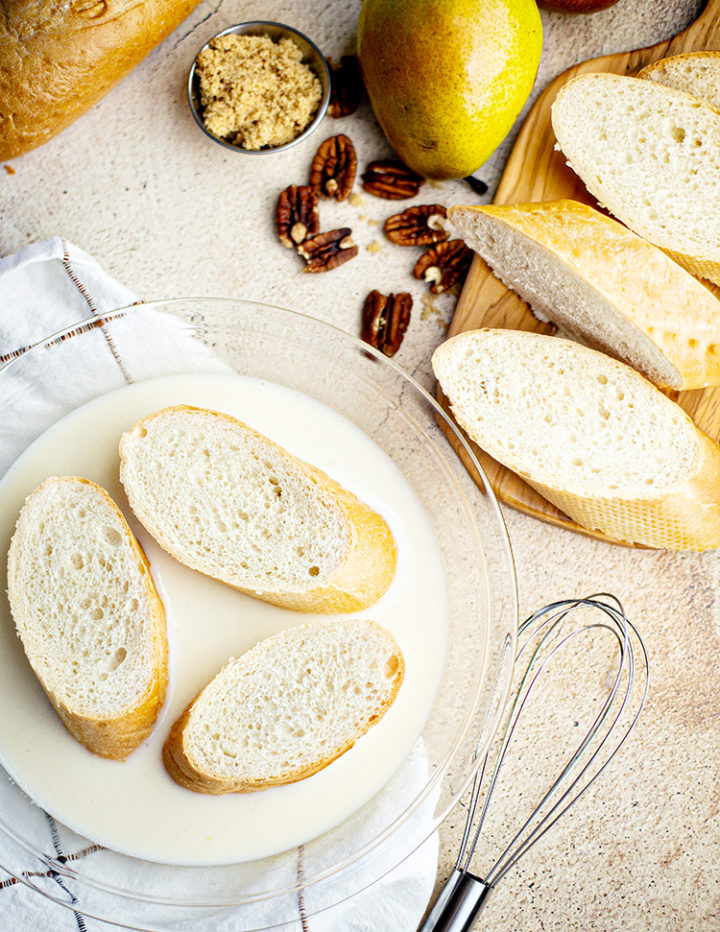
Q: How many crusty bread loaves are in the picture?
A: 1